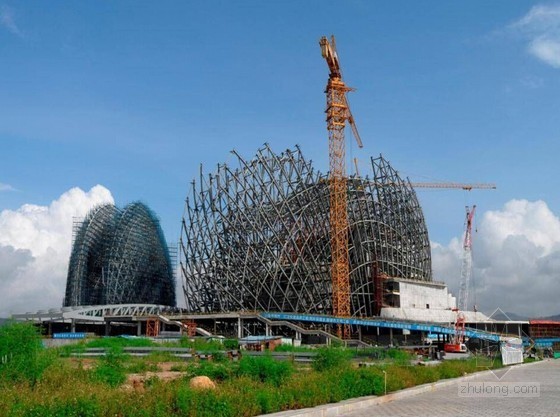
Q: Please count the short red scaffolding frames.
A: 2